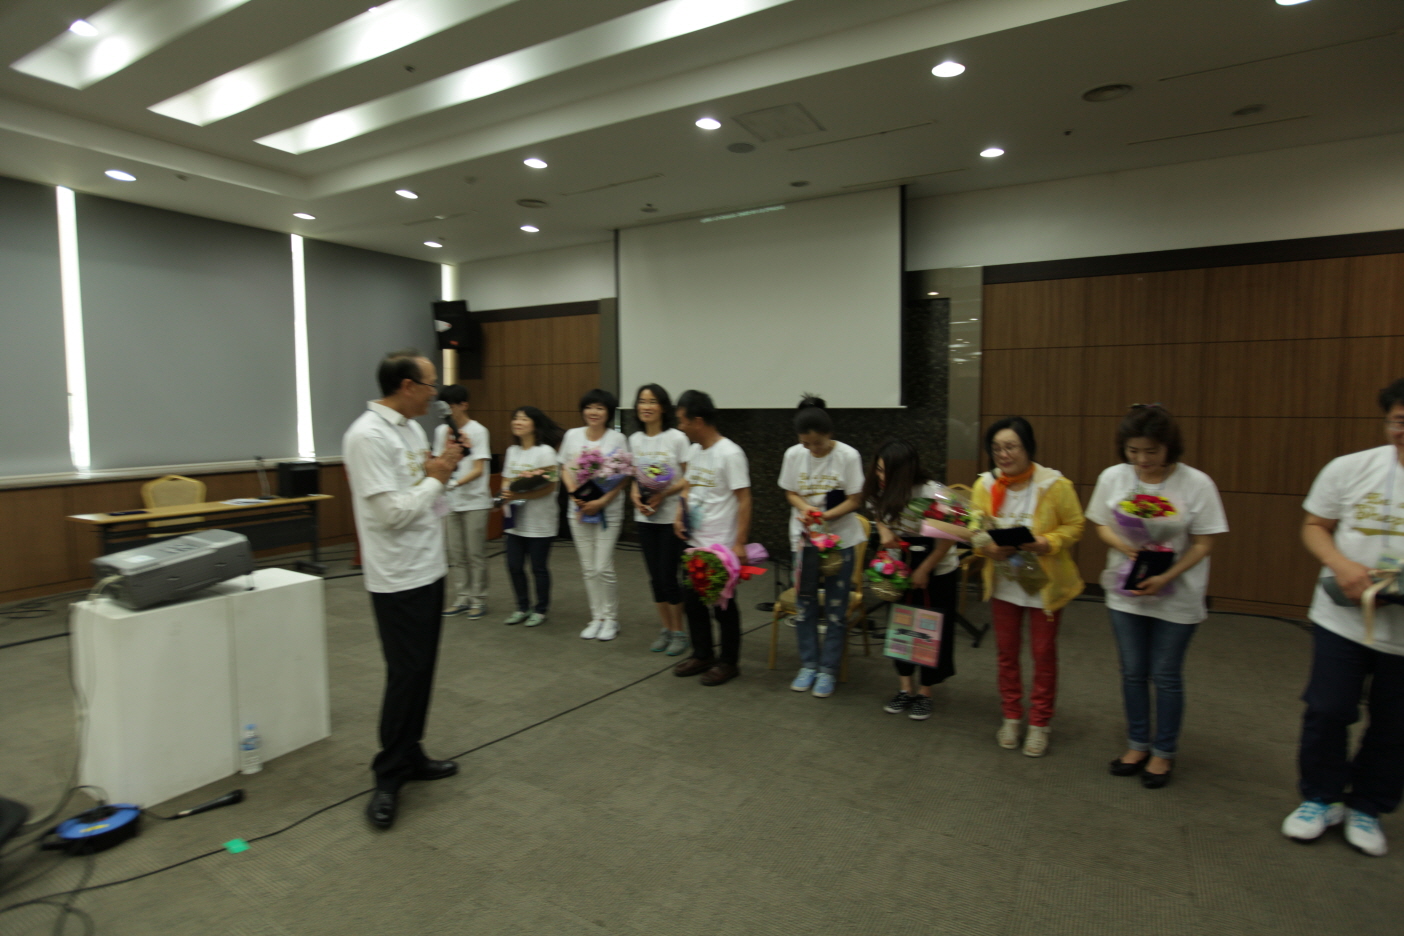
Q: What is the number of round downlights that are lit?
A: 11